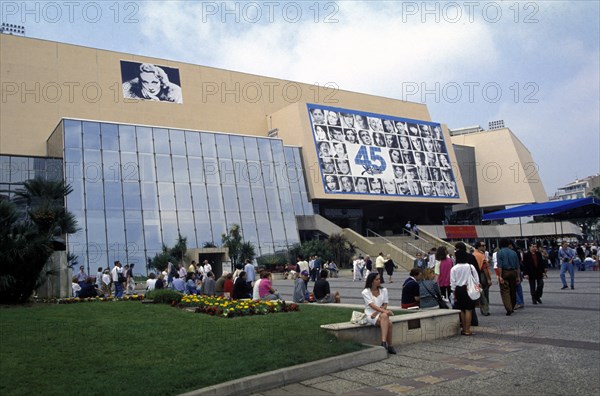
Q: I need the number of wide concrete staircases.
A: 1